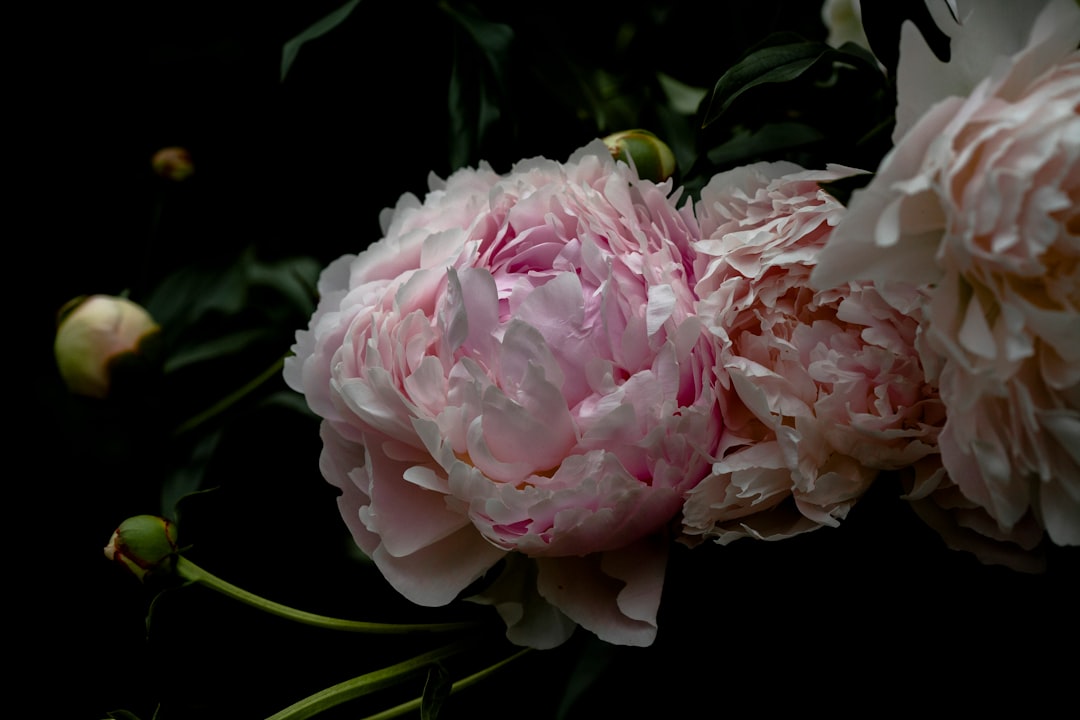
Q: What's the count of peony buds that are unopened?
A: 4